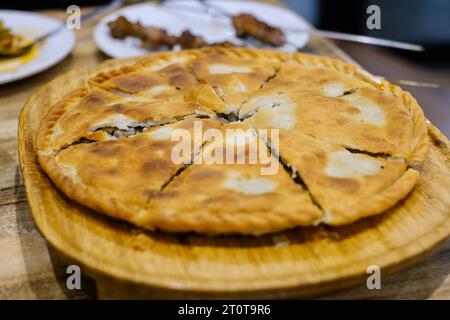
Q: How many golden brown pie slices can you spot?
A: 8